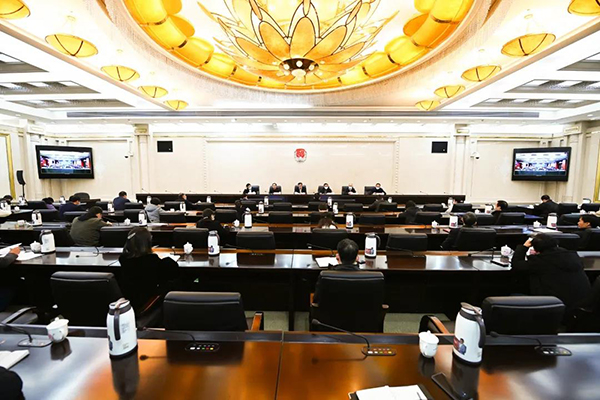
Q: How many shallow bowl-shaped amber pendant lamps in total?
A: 10